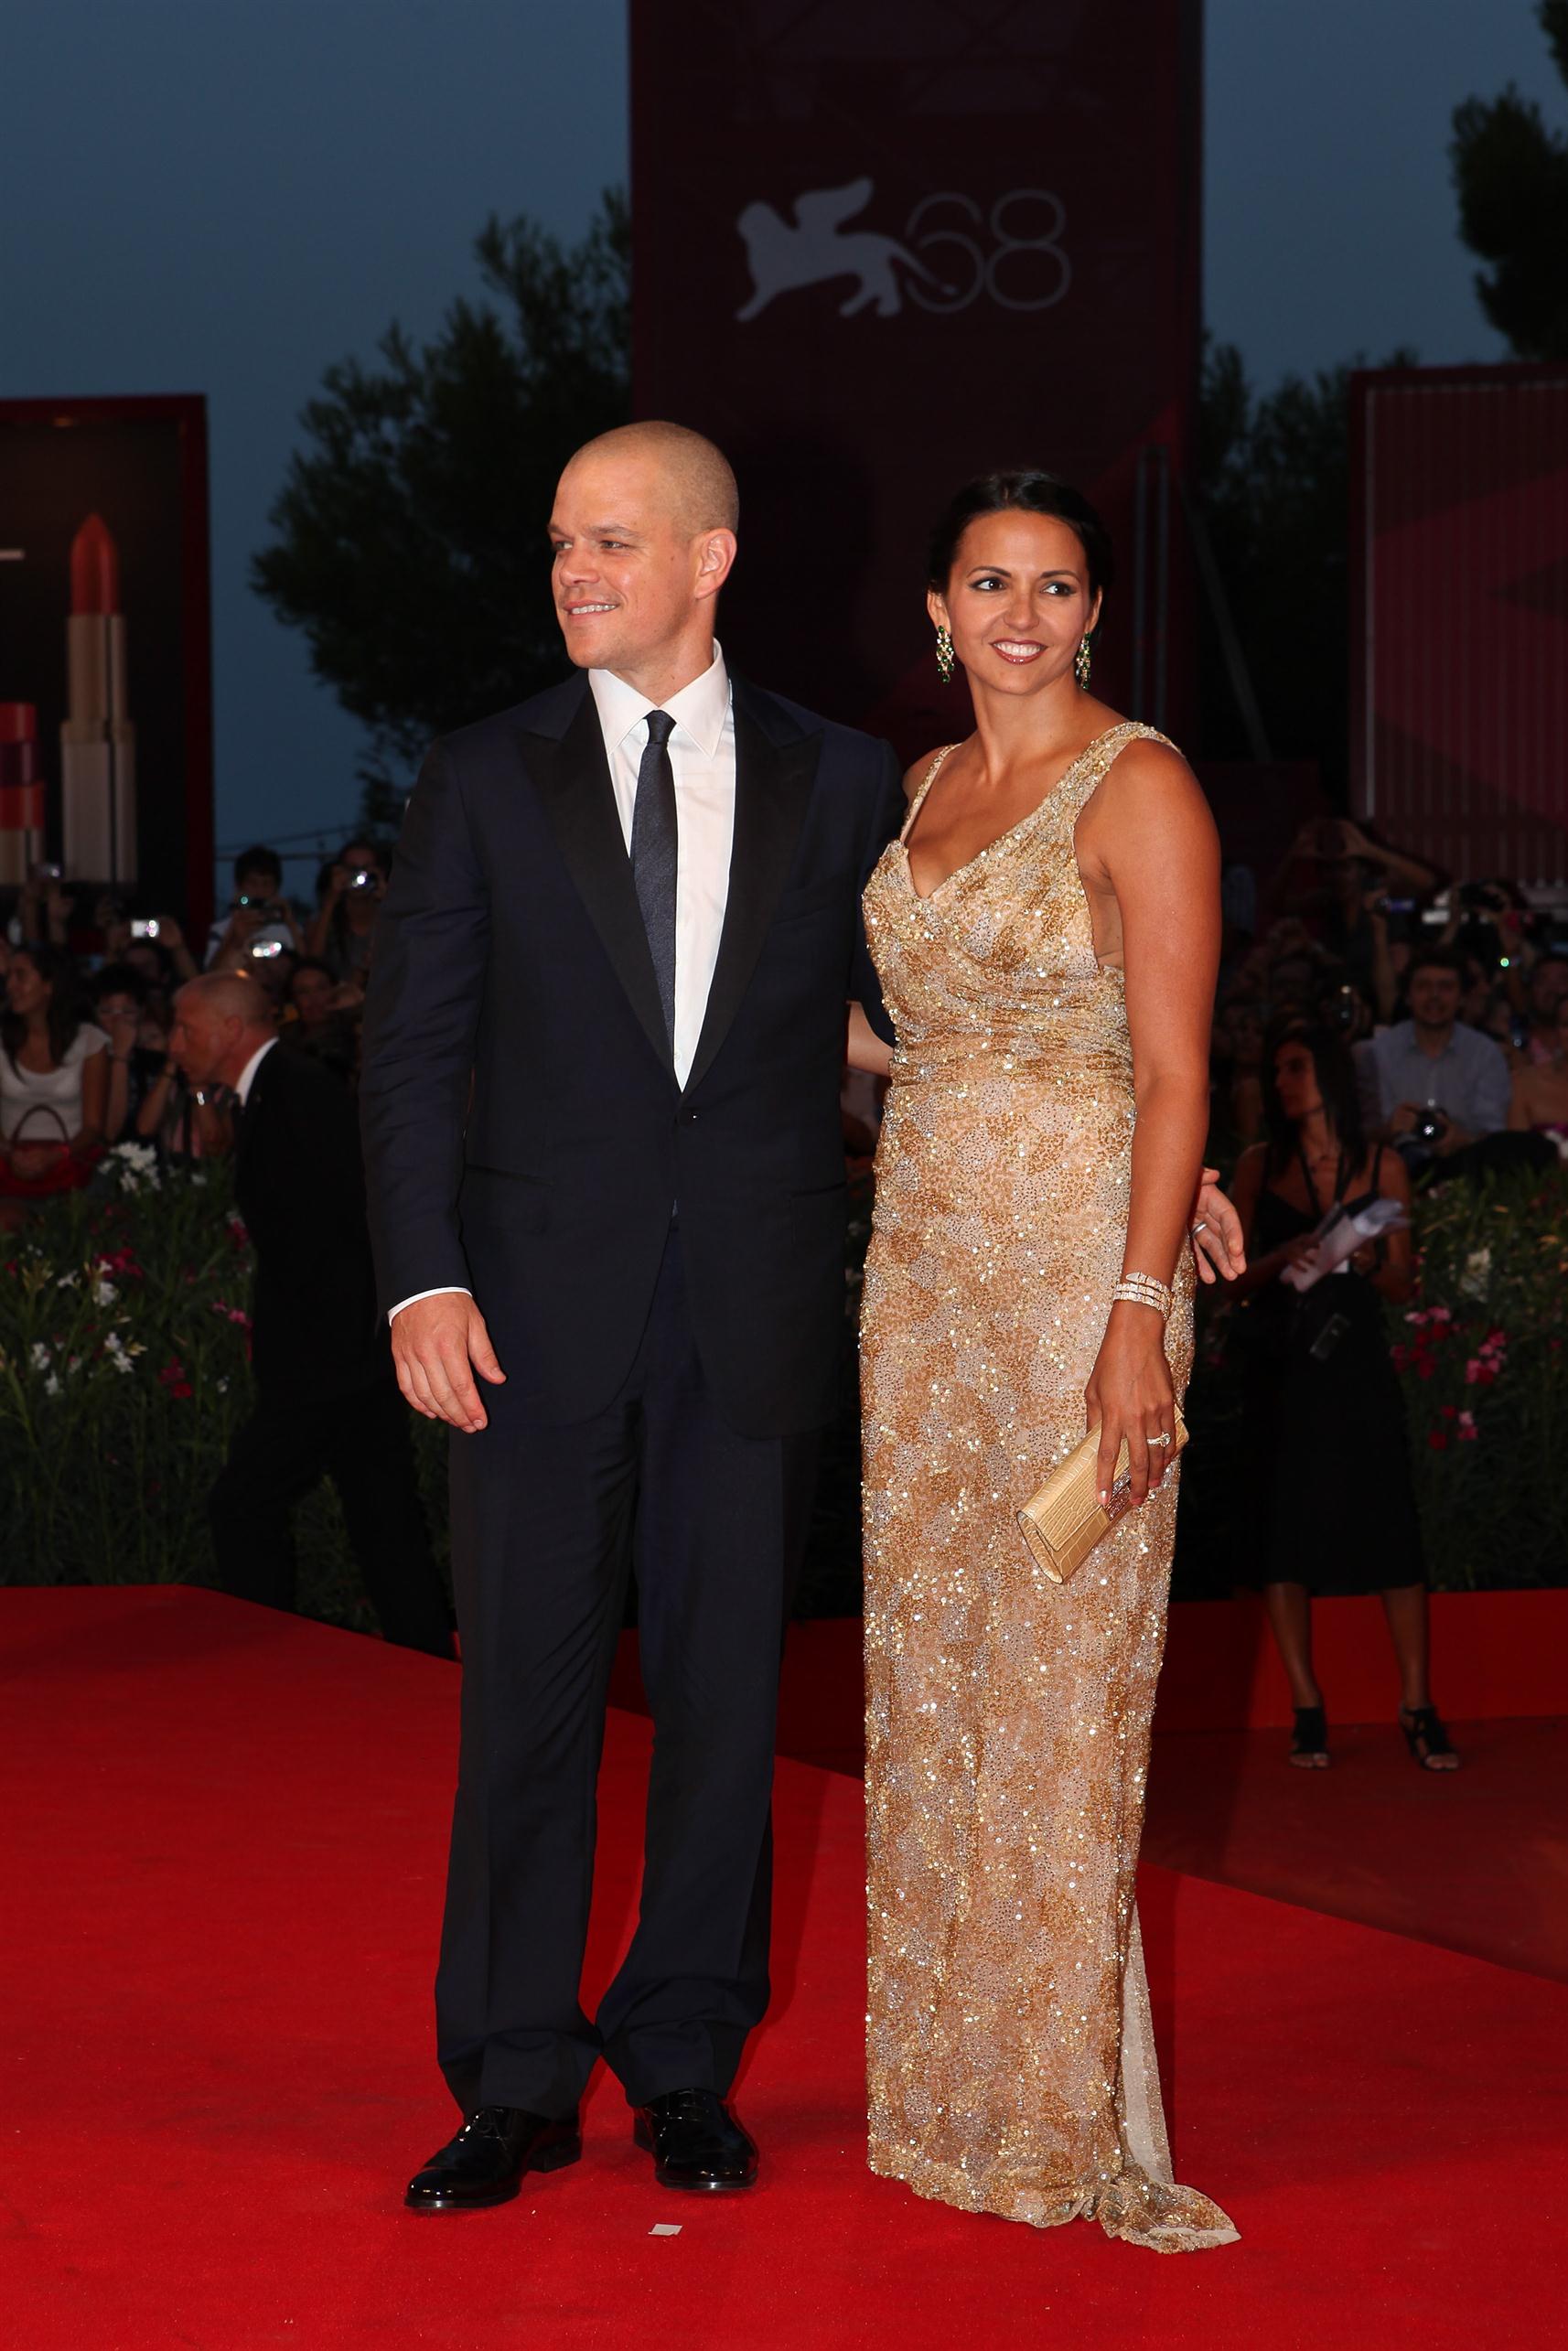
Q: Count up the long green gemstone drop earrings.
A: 2